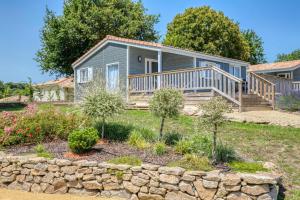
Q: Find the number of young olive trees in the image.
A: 3